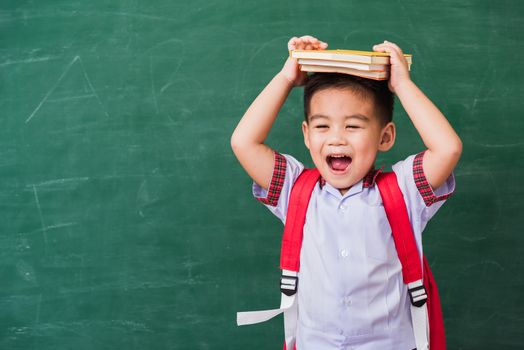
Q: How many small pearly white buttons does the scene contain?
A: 3